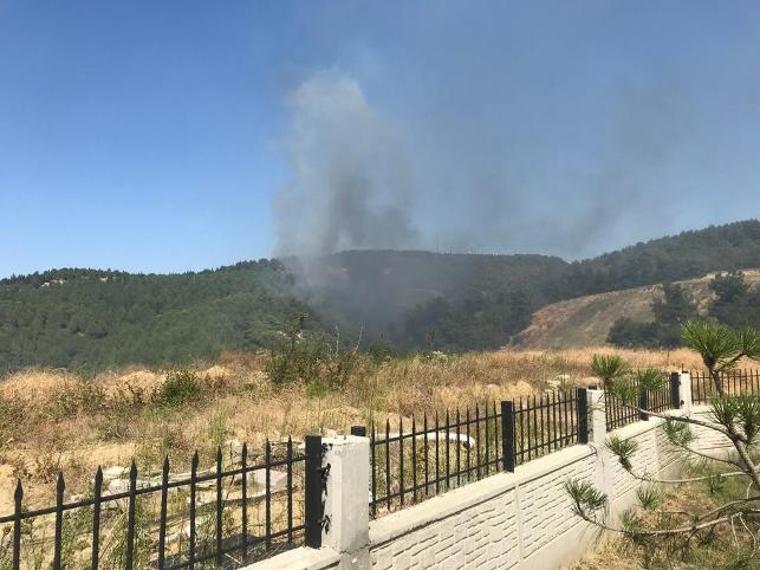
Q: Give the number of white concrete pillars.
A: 3